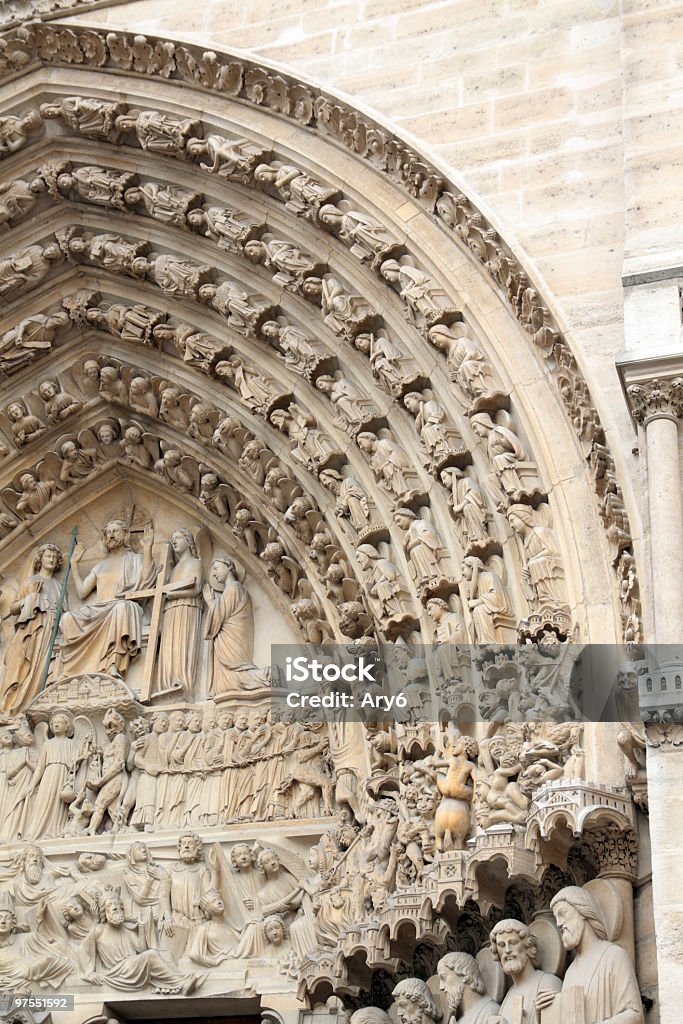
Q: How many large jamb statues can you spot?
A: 5